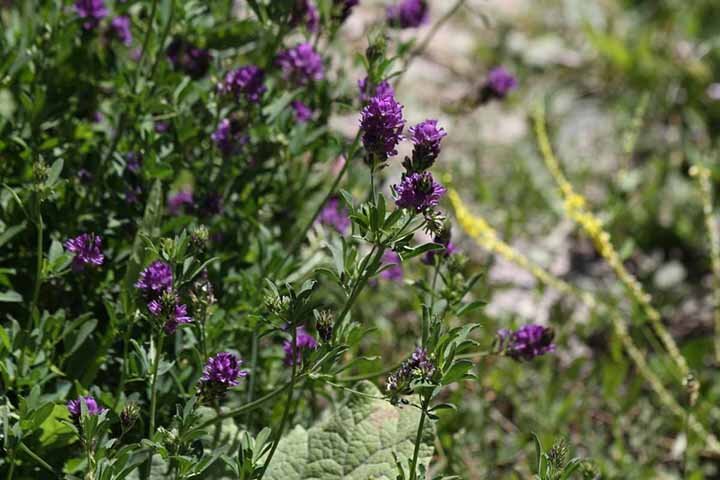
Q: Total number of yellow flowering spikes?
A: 2